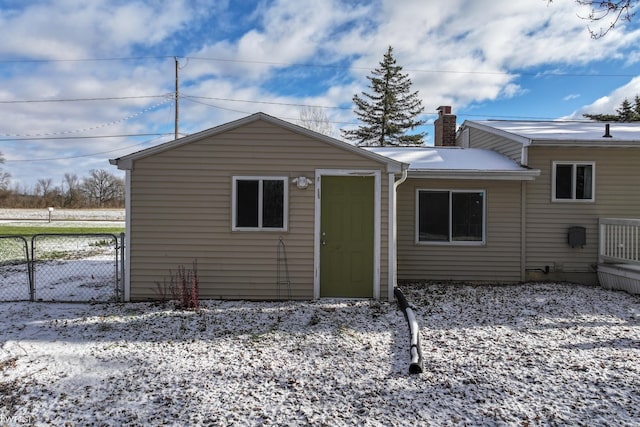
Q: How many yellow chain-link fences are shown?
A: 0